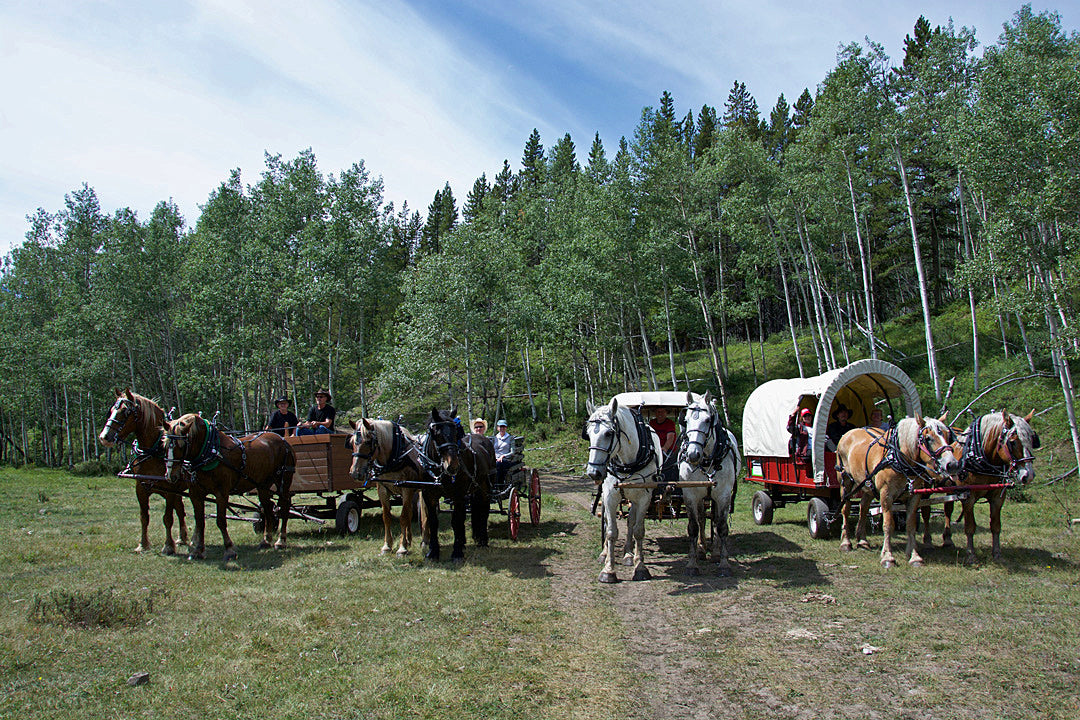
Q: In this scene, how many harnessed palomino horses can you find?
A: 3